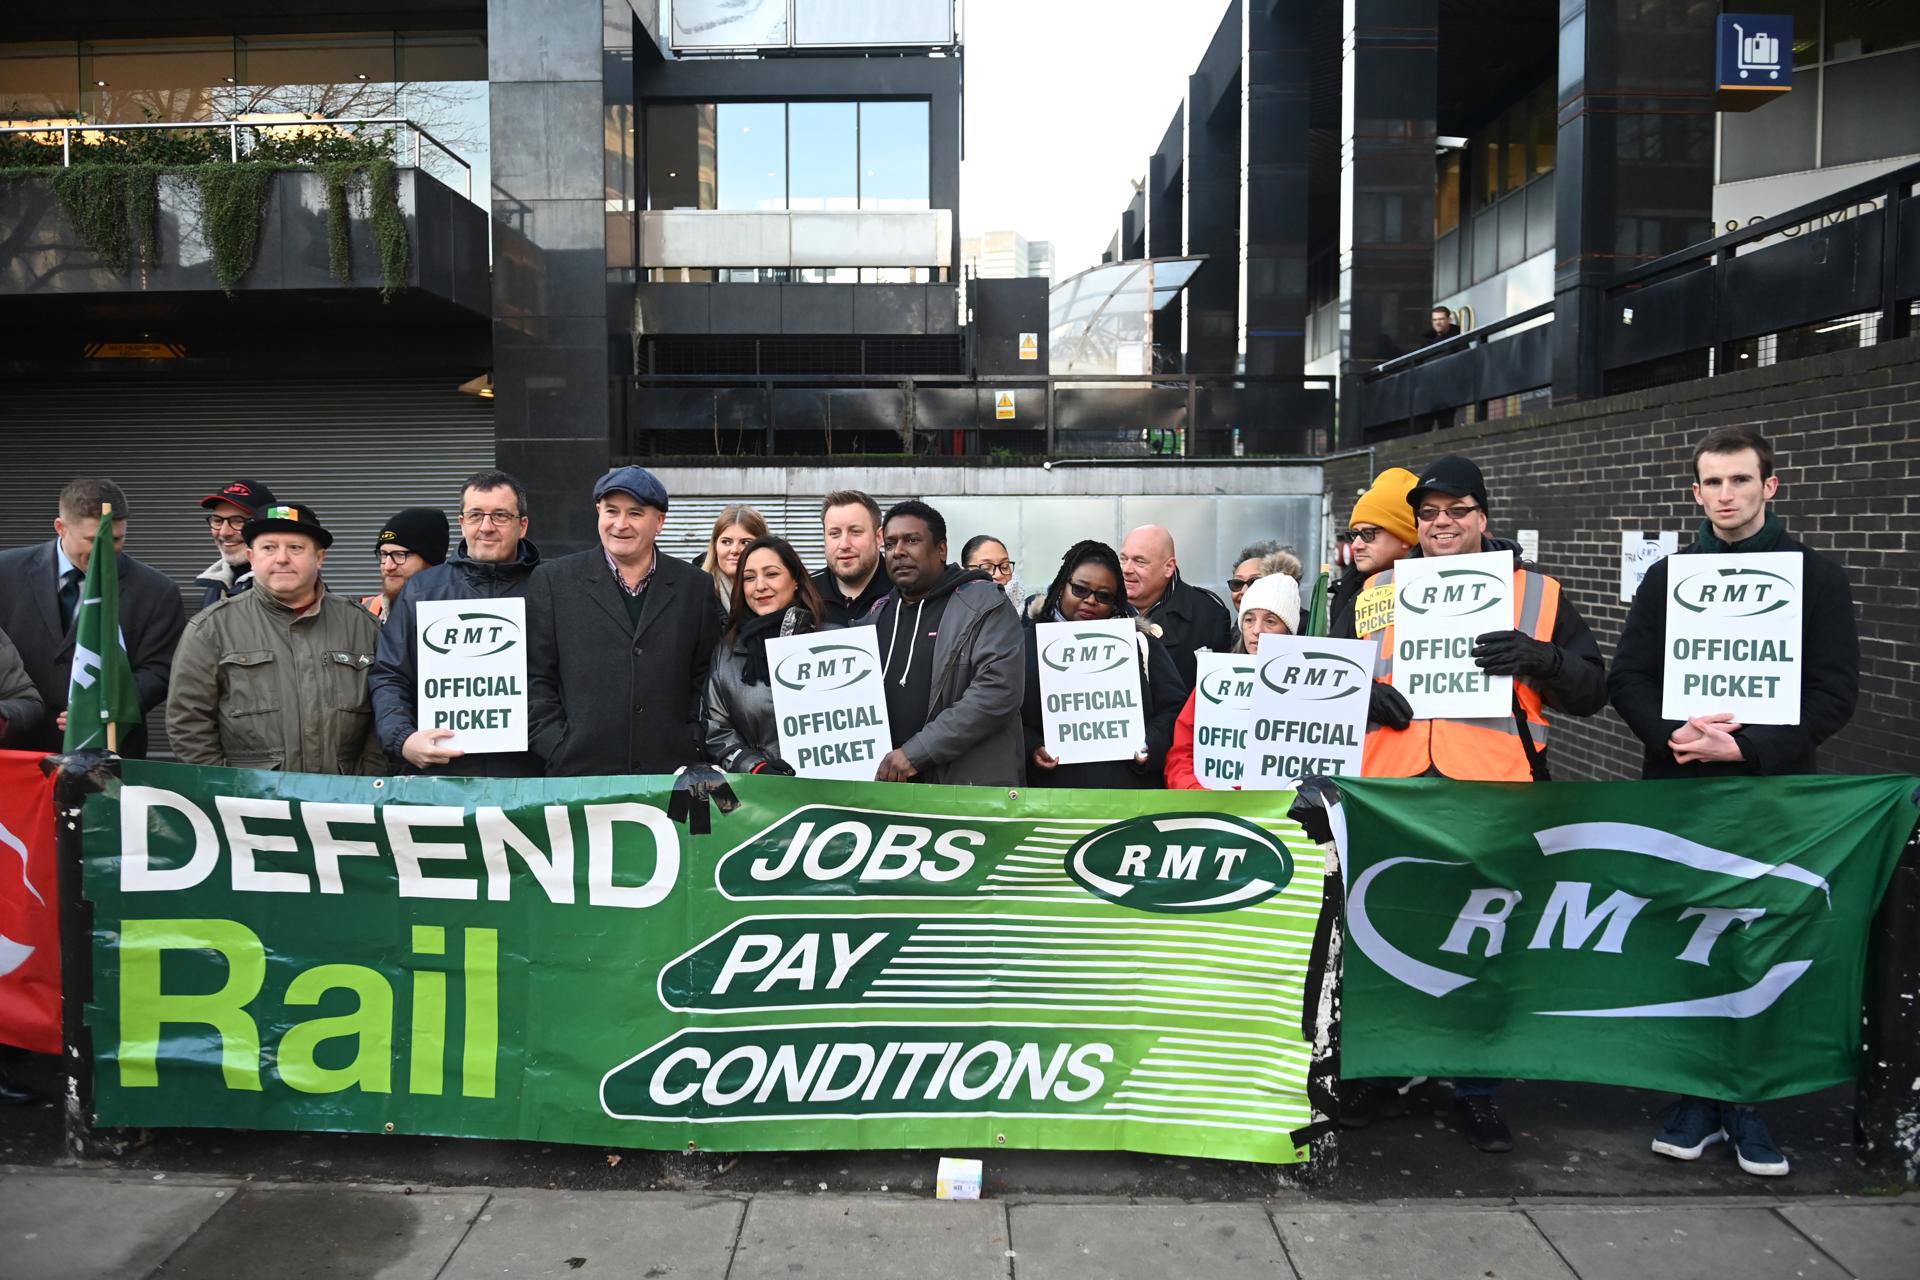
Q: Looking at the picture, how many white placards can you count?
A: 7